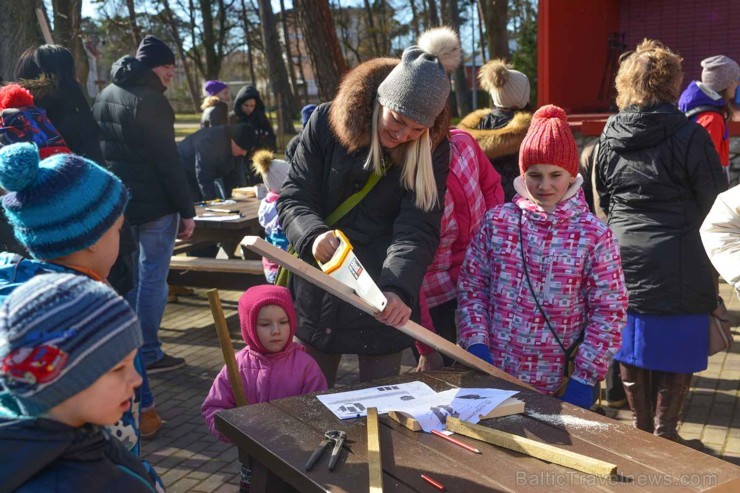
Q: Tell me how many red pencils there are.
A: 2